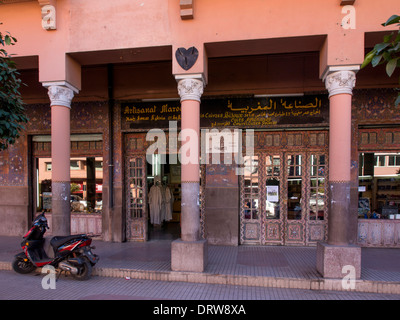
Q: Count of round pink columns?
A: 3